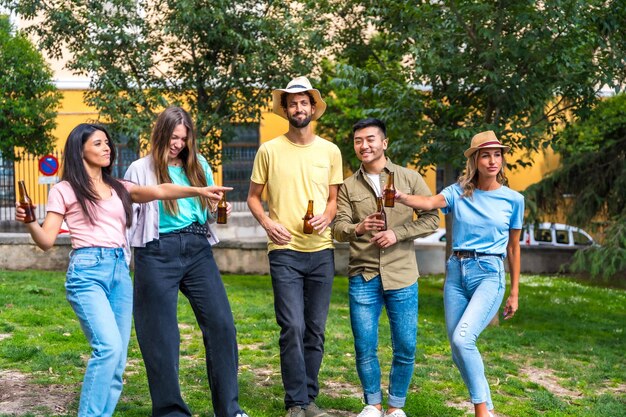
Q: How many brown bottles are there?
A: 5